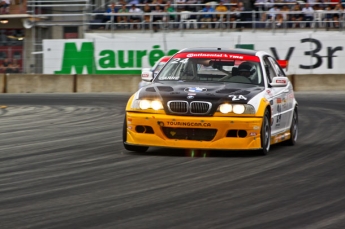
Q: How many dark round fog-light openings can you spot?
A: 2